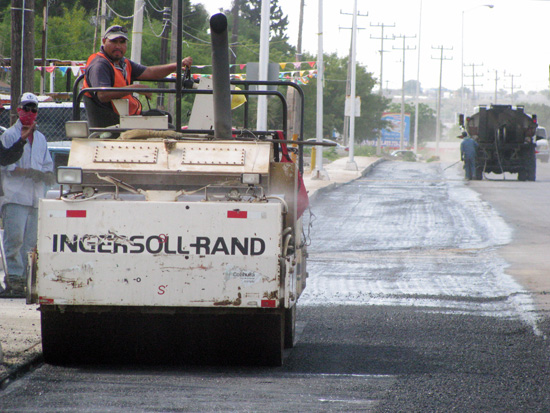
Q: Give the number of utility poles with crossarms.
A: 7